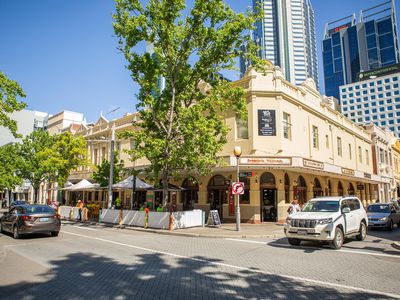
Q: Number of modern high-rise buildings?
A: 3